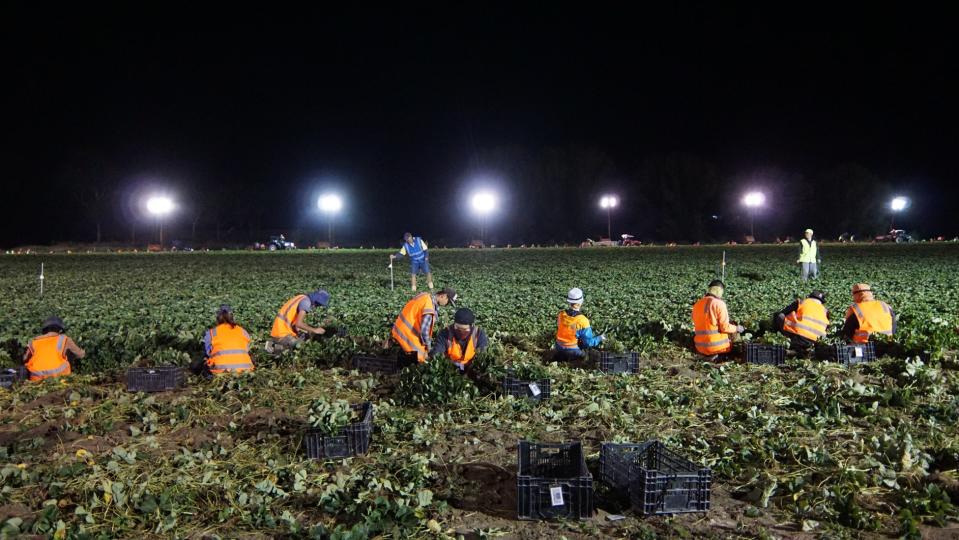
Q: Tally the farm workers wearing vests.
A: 11